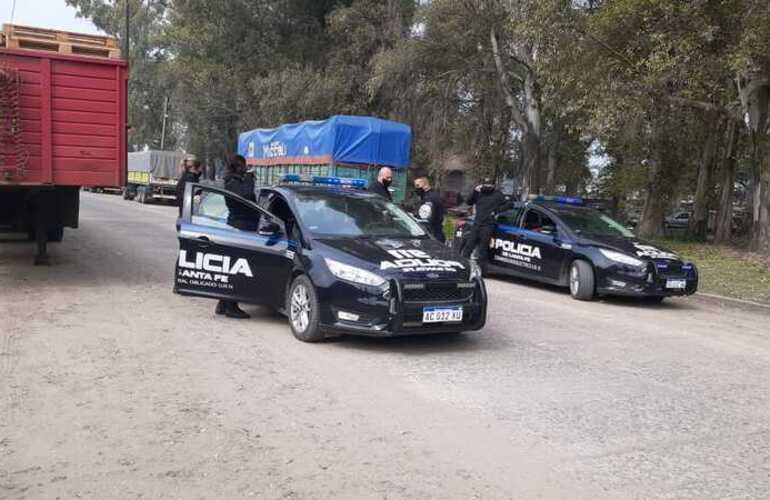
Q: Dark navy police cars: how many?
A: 2